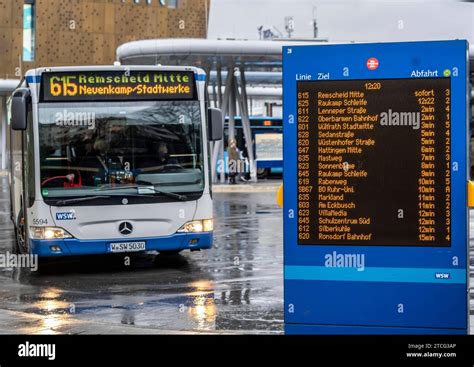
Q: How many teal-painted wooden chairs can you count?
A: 0